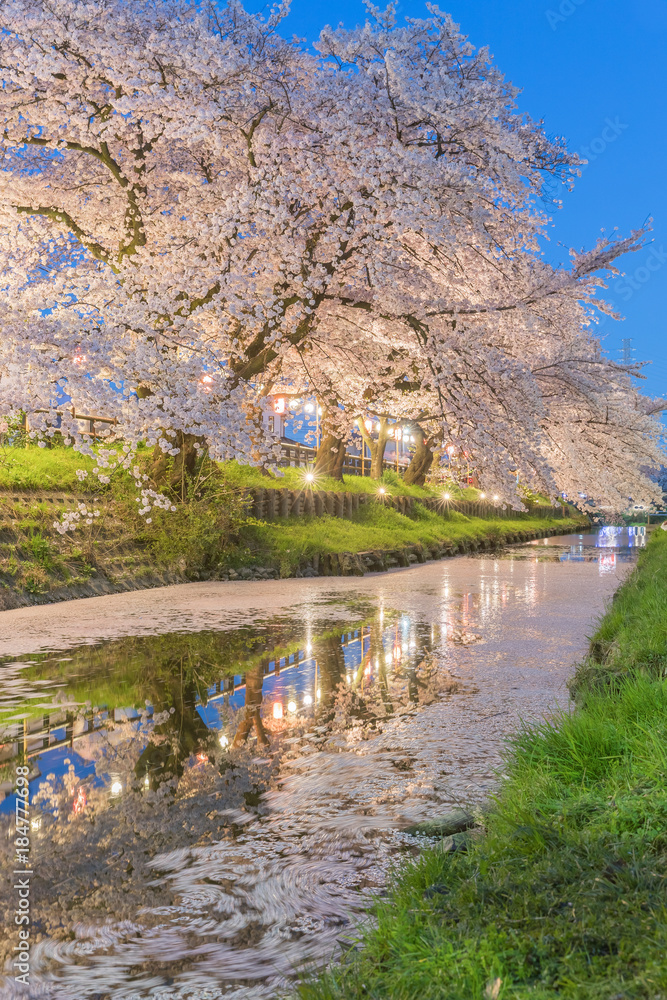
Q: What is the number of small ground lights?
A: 5